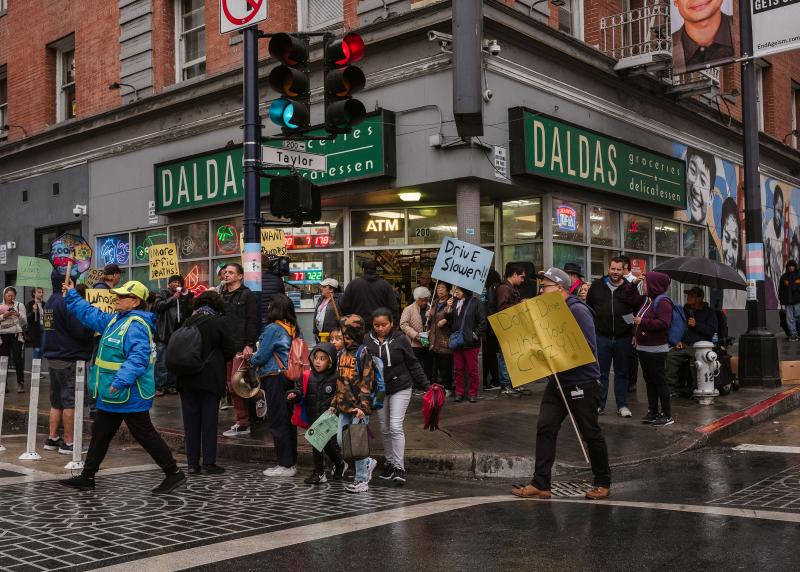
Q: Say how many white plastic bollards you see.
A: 3